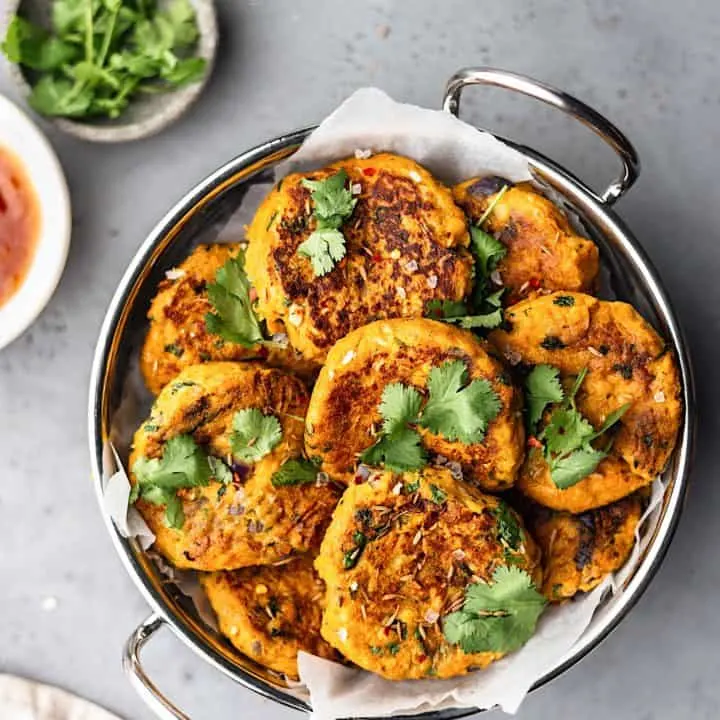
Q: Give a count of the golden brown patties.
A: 9